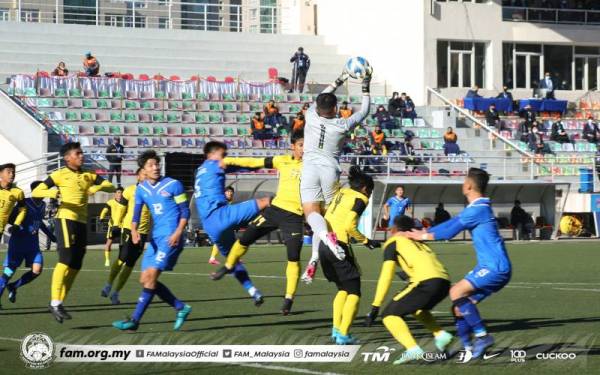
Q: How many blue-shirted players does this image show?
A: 5